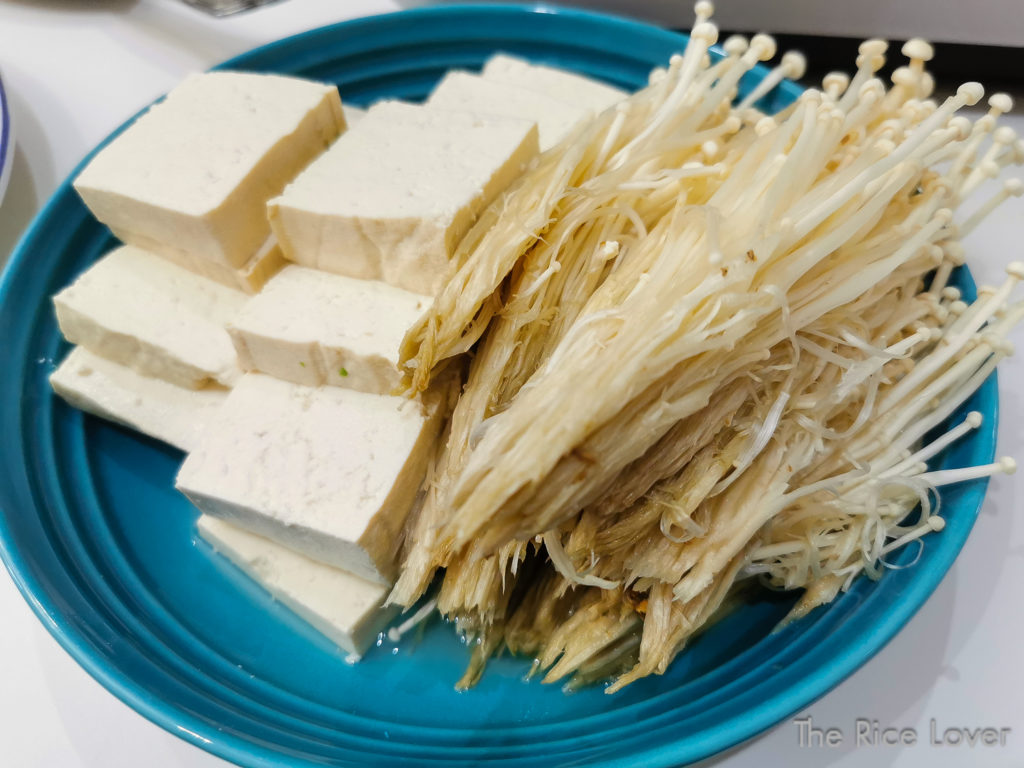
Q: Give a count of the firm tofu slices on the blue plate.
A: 10